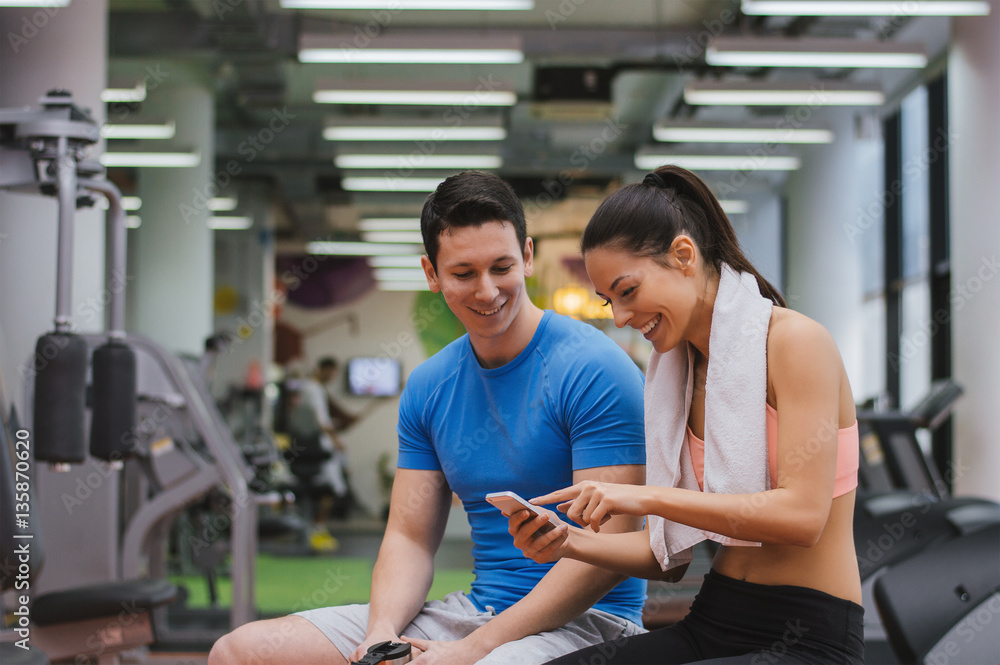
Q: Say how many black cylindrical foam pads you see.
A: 2